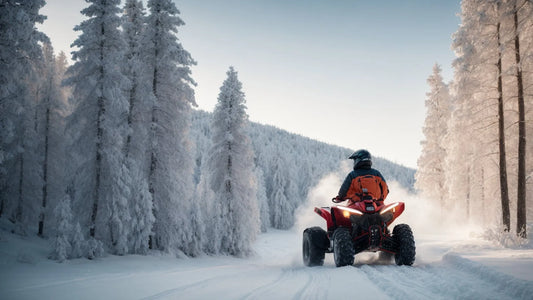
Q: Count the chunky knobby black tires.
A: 3